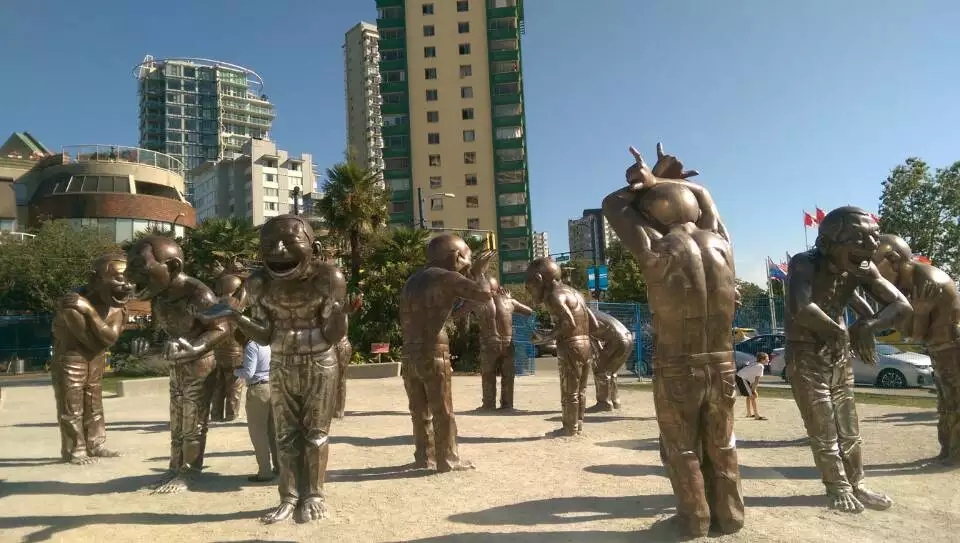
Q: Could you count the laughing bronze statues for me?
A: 12